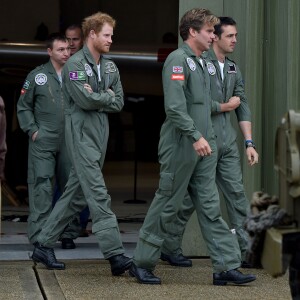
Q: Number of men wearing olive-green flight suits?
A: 4